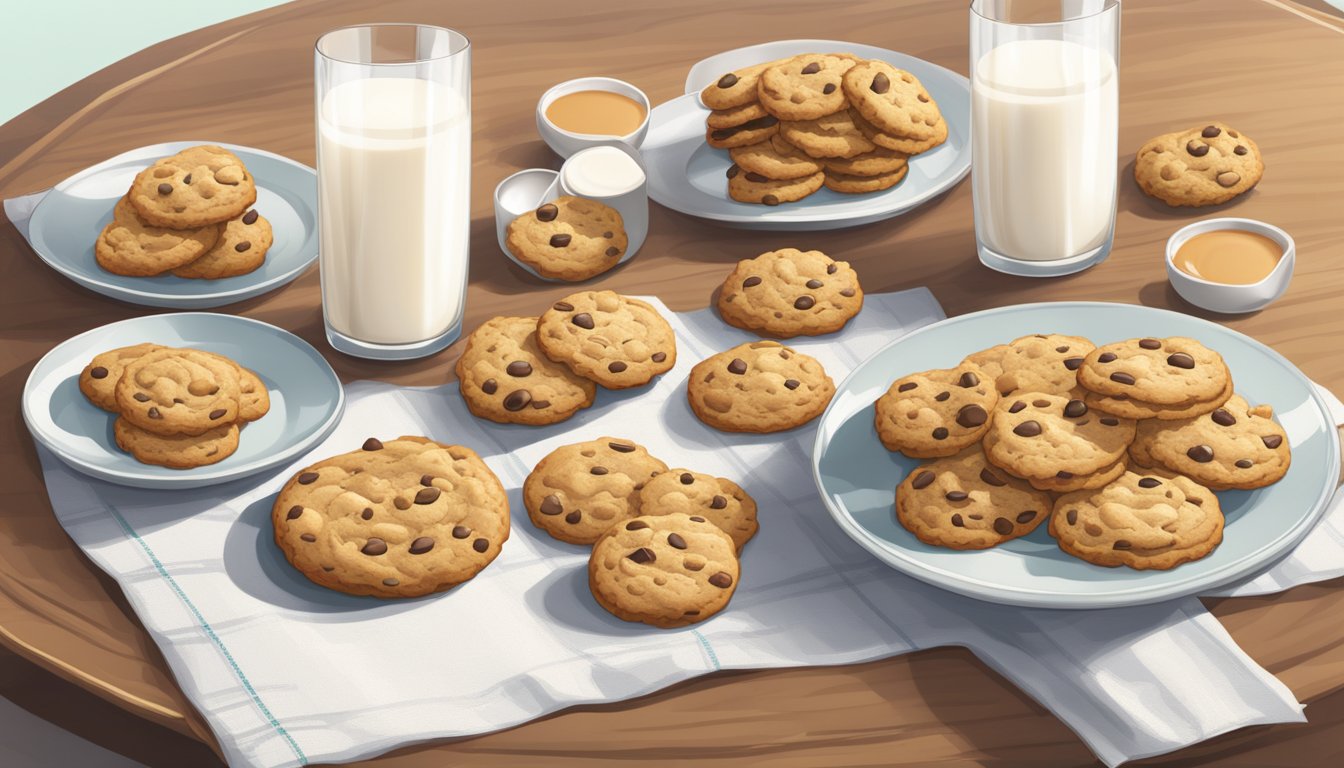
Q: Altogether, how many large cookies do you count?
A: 1